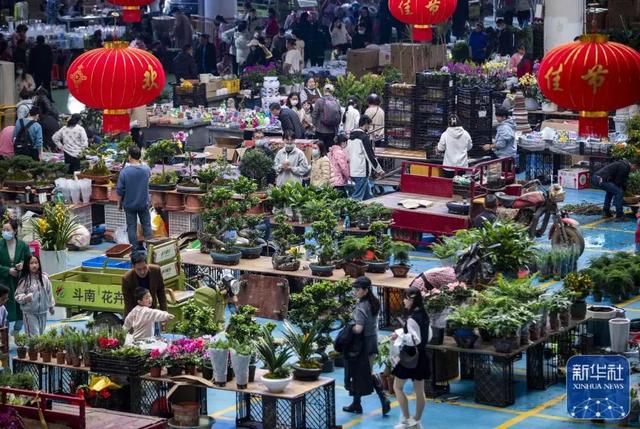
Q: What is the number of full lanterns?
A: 2